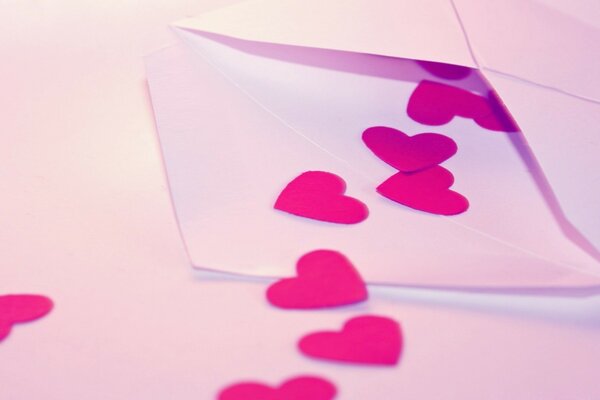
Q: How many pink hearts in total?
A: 10